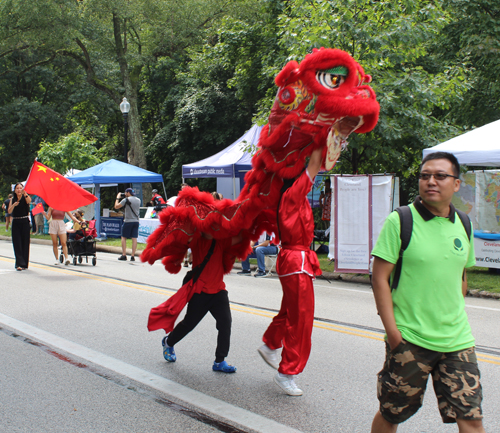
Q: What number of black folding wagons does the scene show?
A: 1